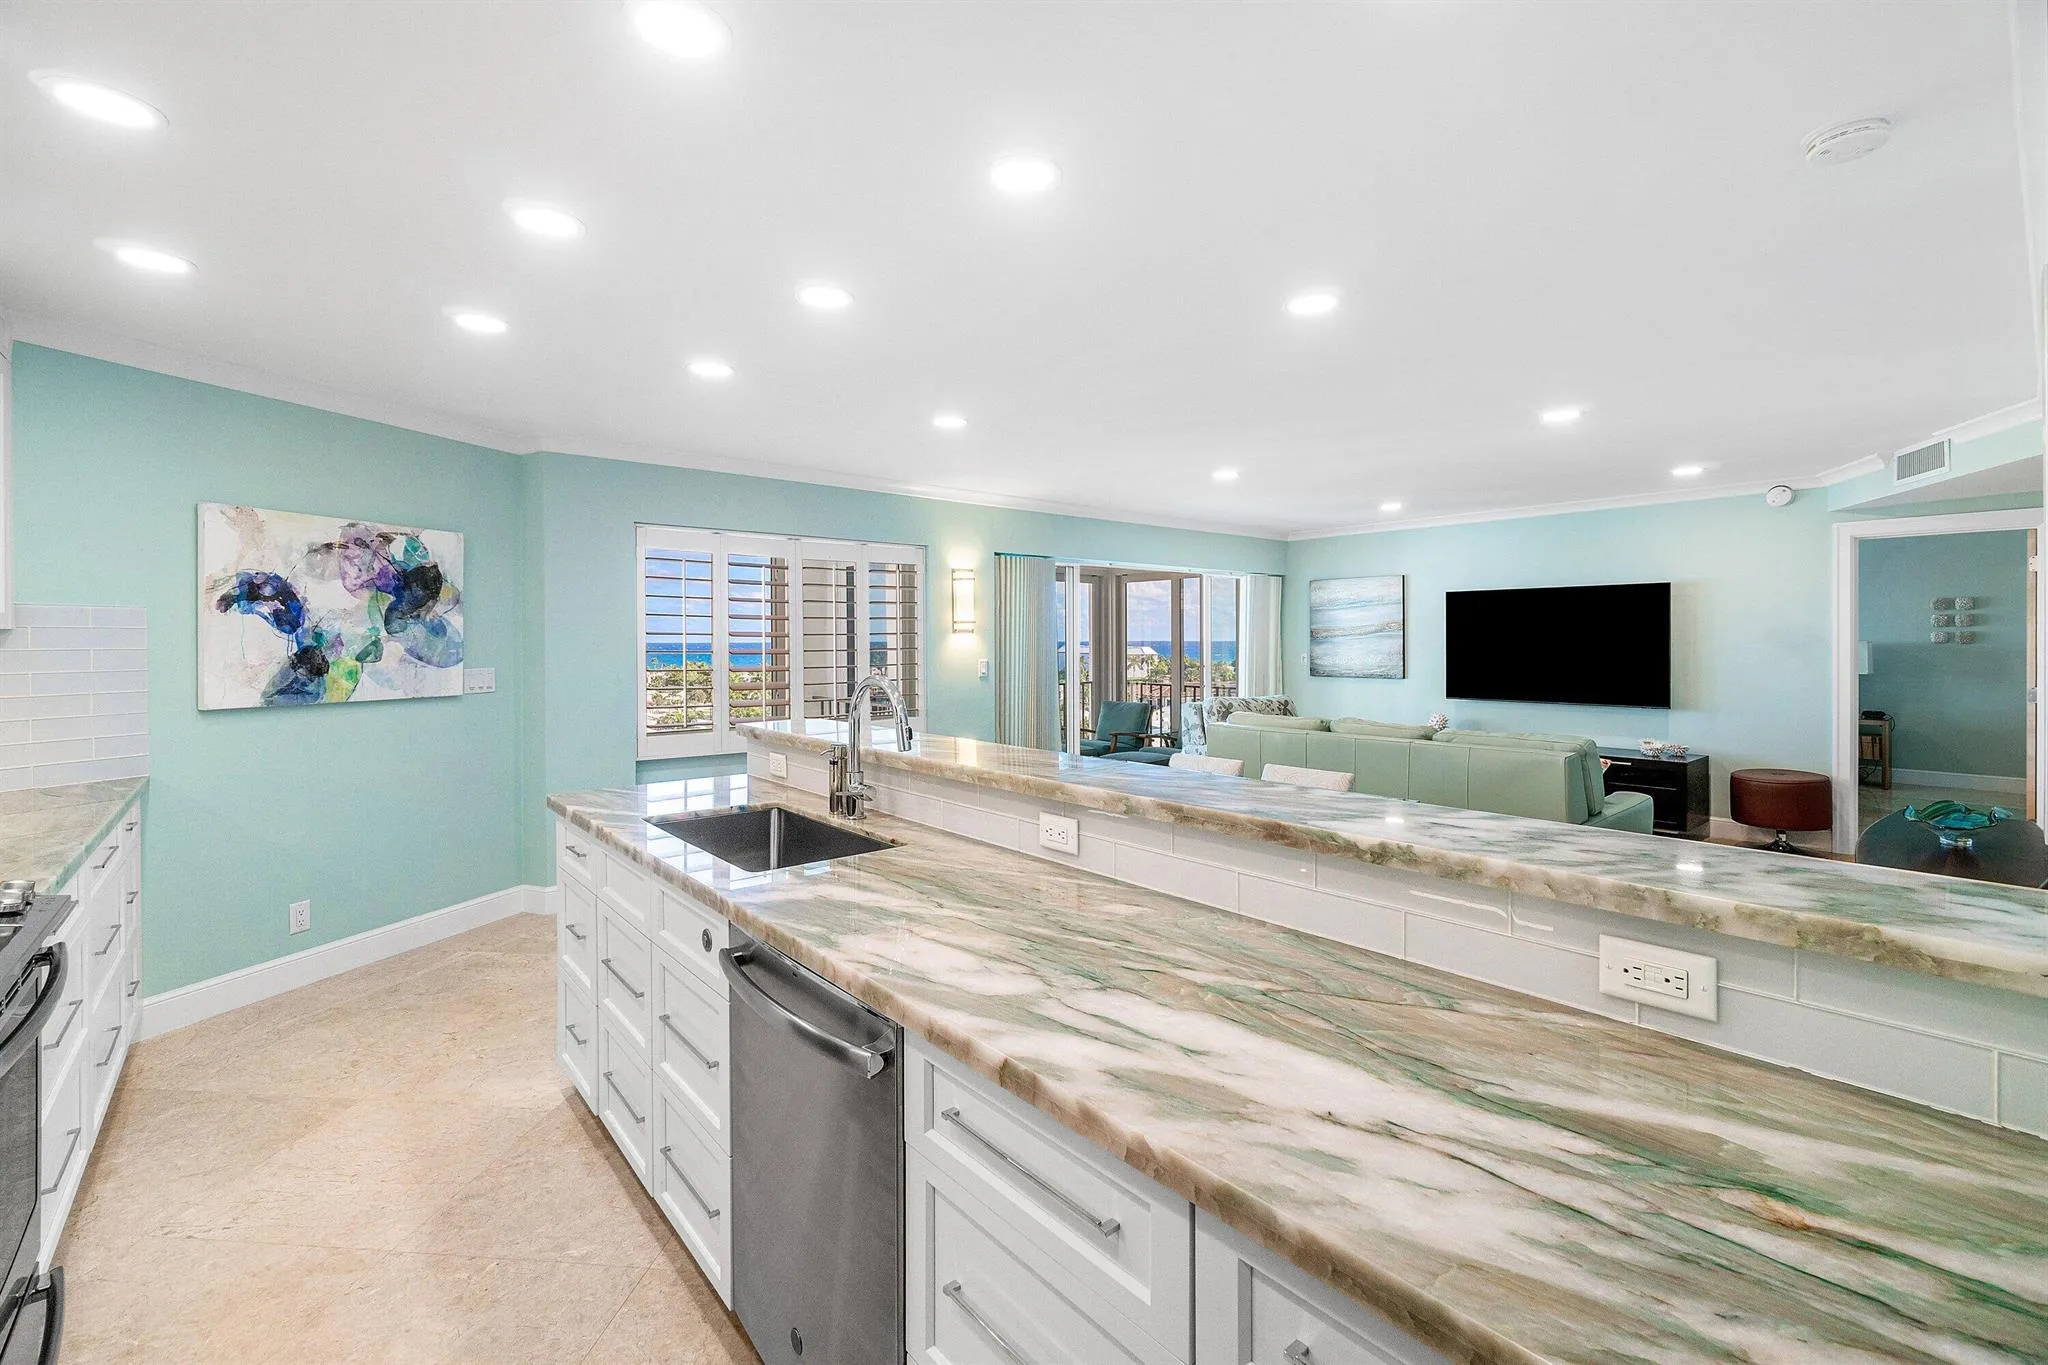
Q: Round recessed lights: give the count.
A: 14